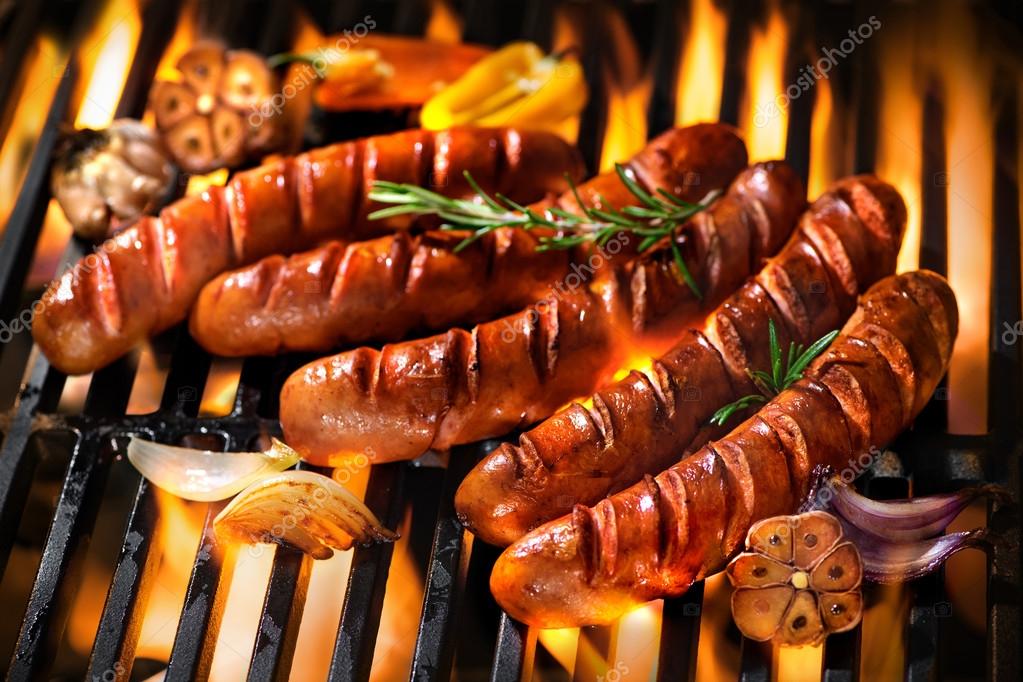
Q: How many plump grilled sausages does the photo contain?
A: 5